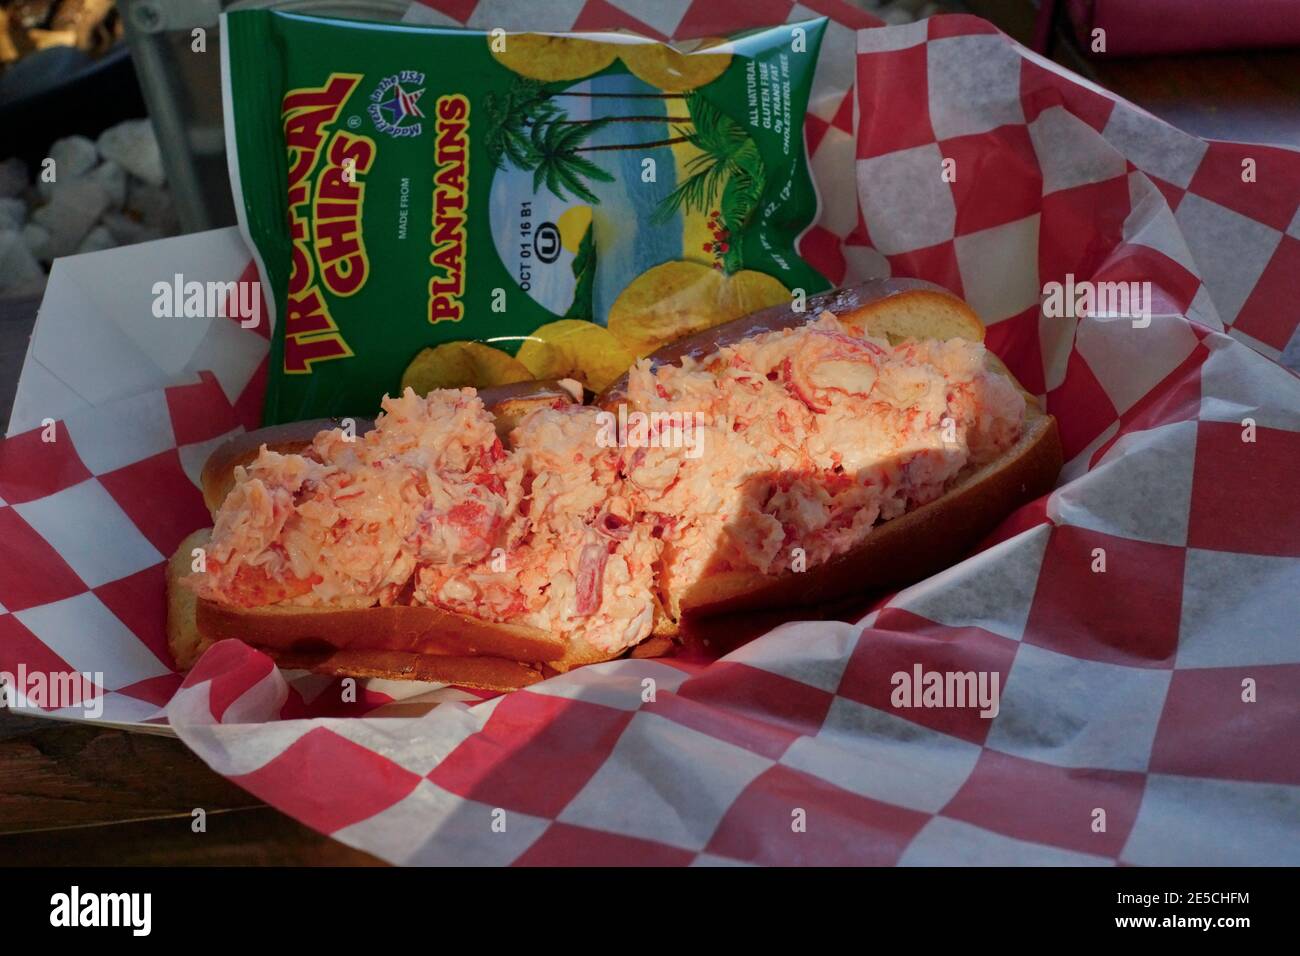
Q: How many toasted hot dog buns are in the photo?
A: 2